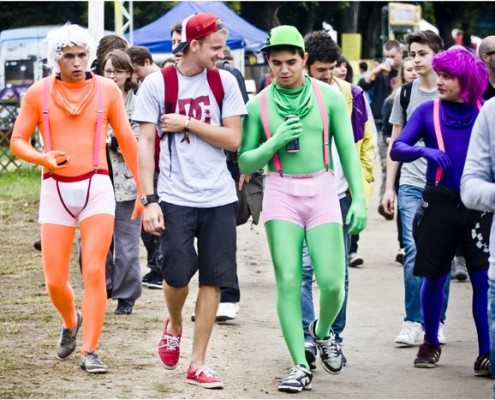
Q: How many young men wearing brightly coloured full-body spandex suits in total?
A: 3